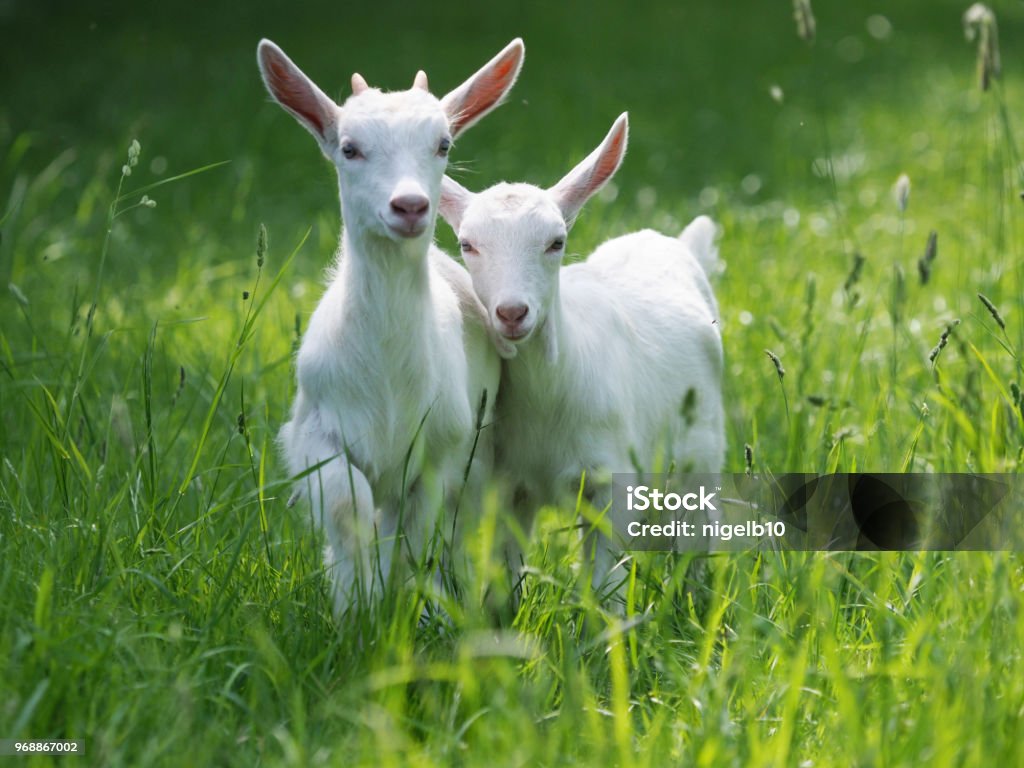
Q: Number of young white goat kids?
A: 2